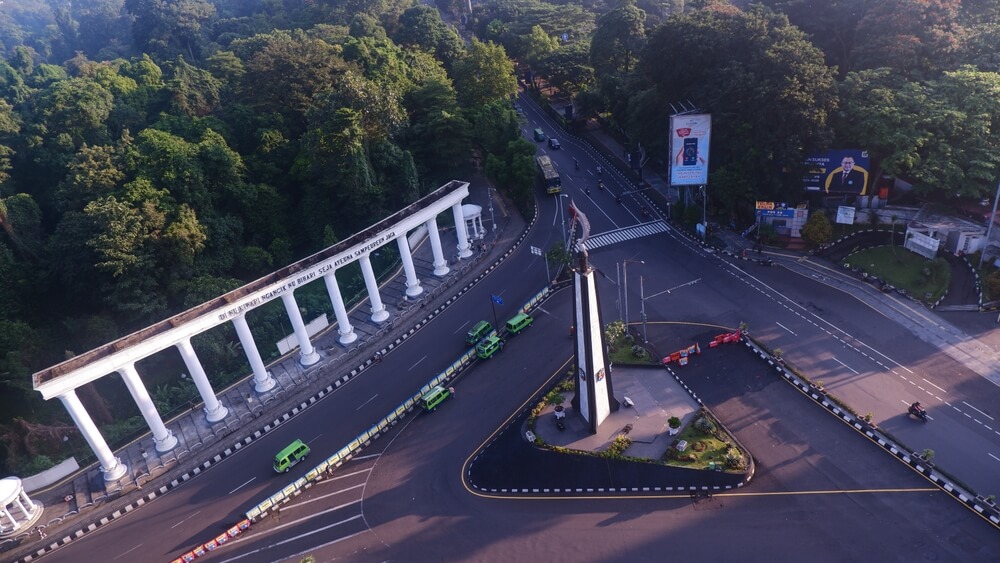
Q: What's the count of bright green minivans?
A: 5